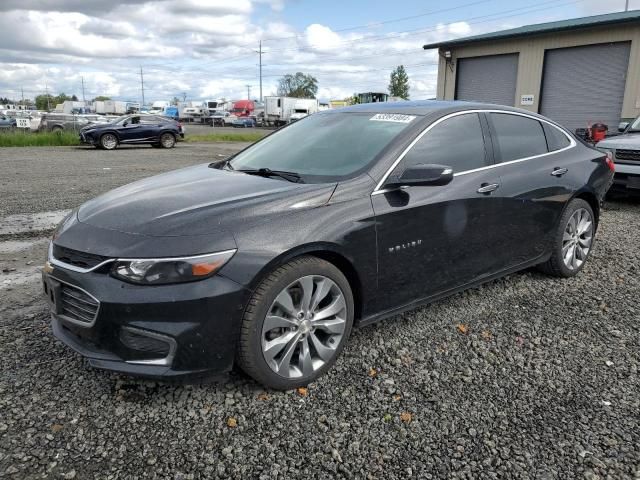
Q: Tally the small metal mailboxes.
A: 0